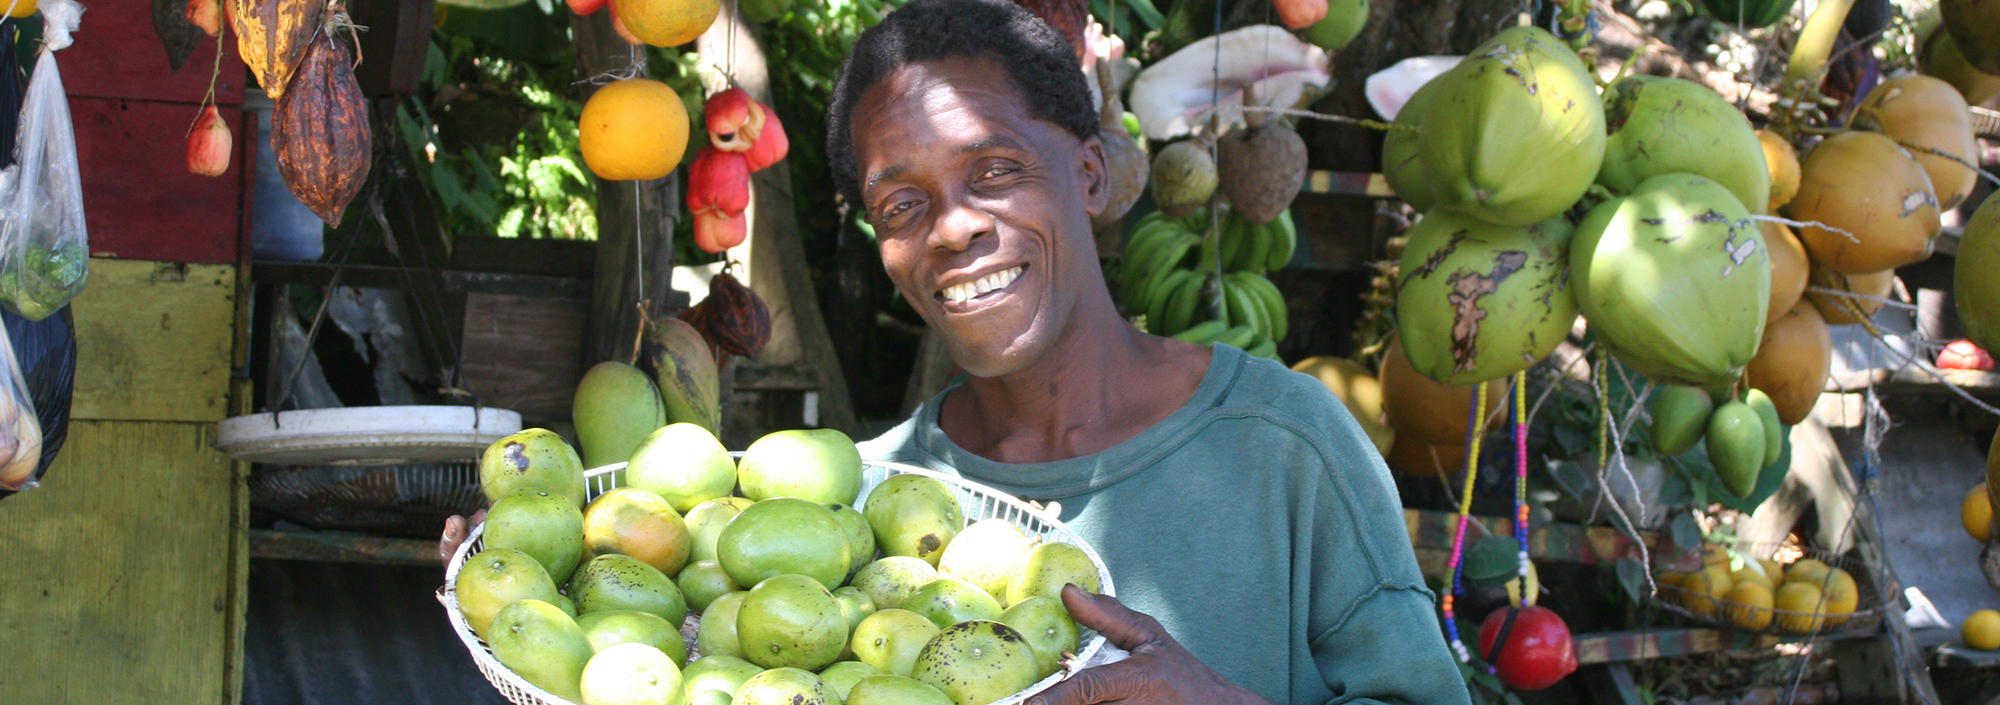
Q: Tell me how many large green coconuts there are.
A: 5